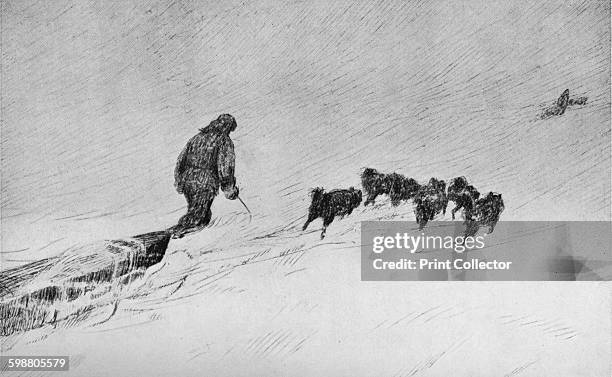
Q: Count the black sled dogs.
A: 6